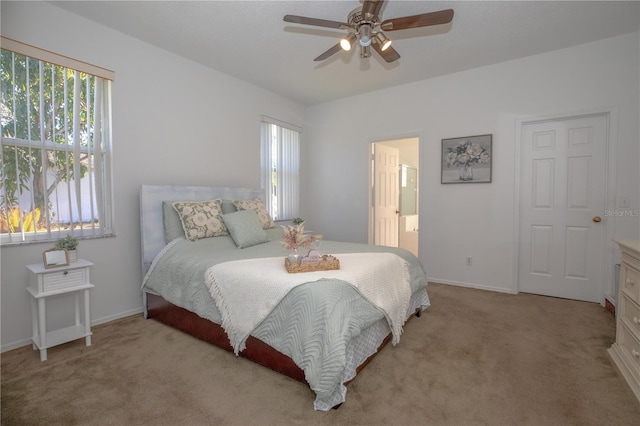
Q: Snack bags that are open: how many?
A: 0